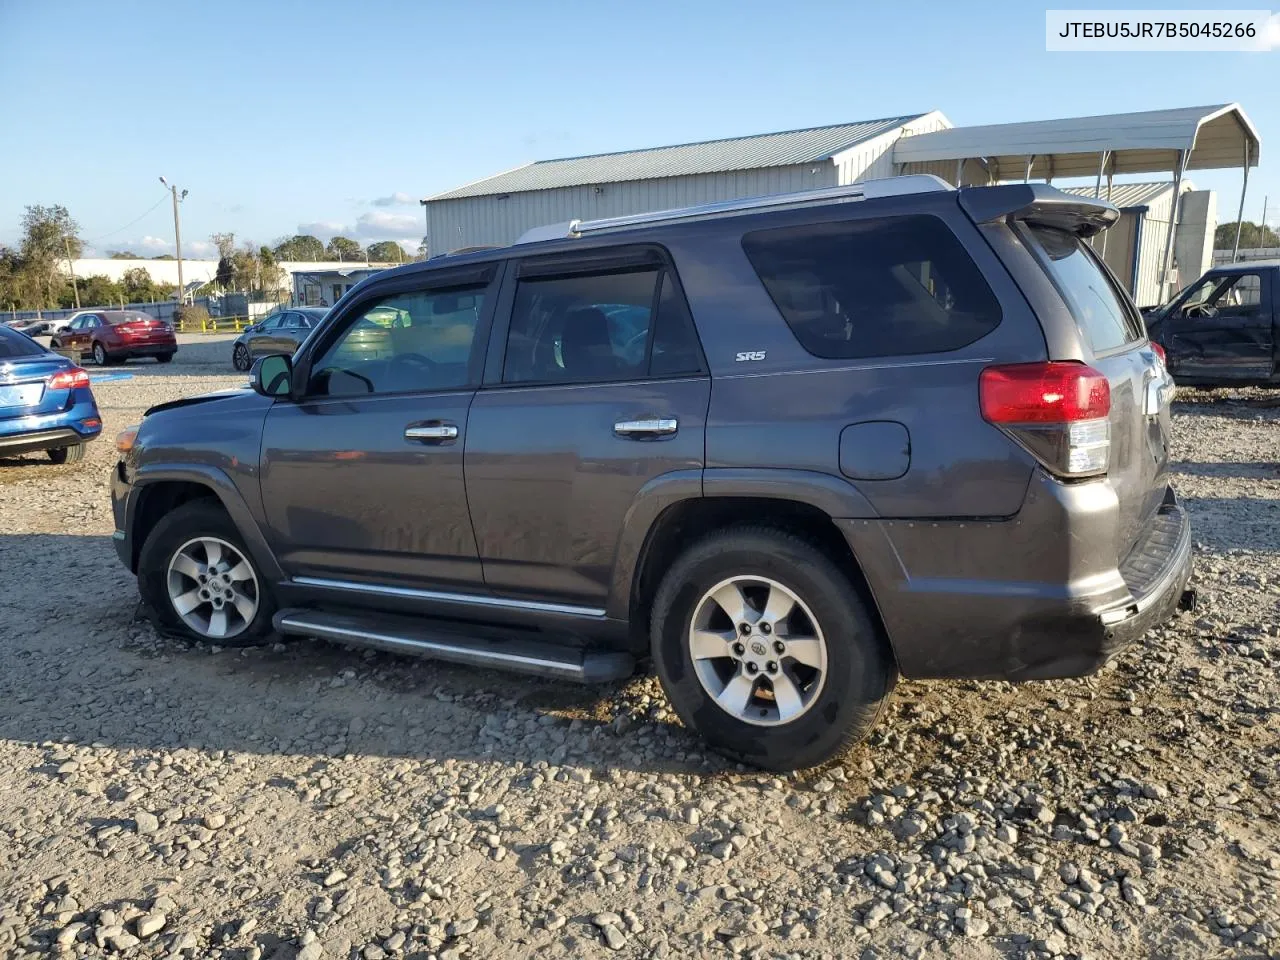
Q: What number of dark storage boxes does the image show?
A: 0